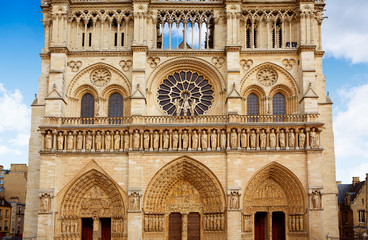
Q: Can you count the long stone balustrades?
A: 1